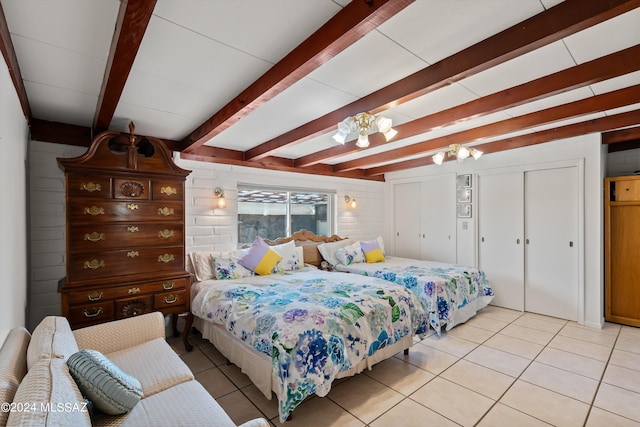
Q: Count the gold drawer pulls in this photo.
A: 12